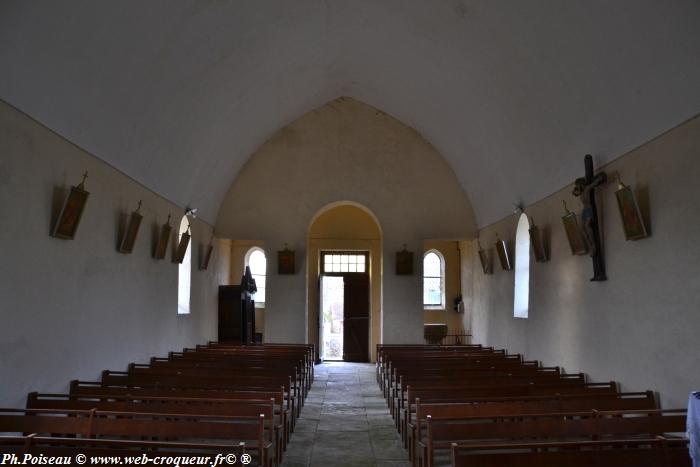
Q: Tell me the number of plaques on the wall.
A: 12